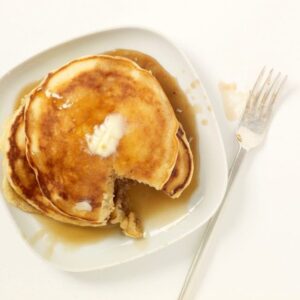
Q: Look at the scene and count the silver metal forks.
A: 1